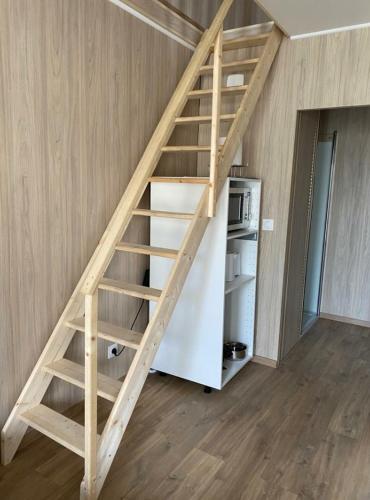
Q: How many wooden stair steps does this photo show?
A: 12